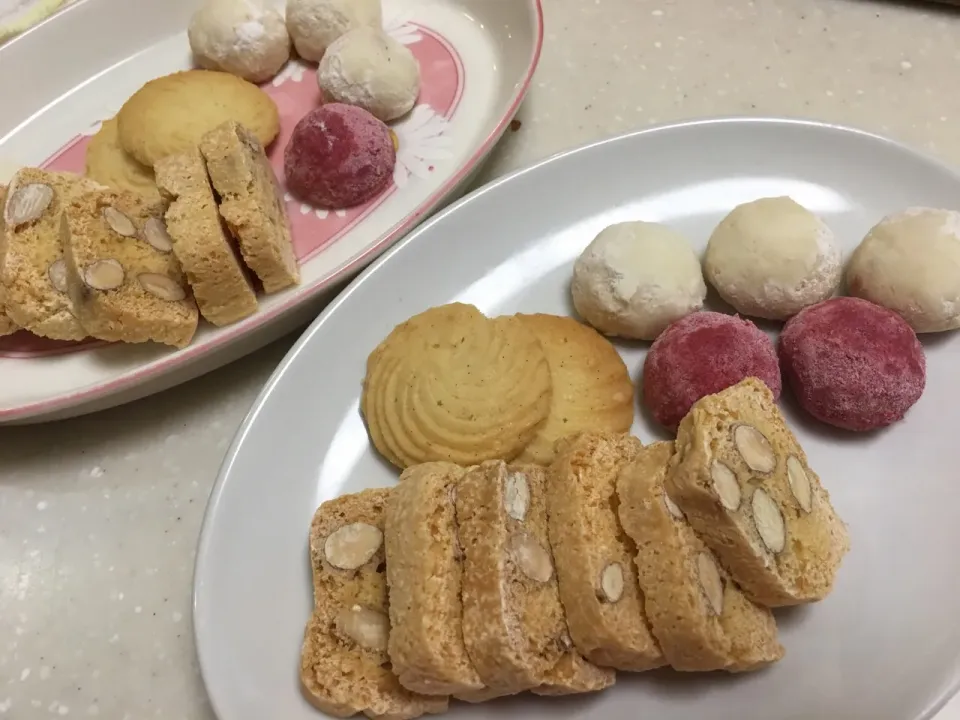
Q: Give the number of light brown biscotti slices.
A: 11